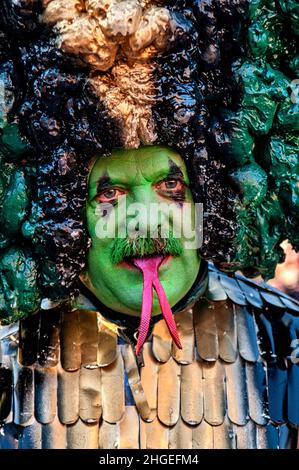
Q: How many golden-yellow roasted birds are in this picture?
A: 0